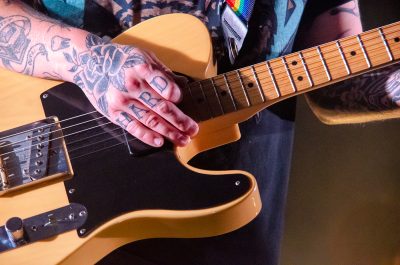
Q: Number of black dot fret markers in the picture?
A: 7